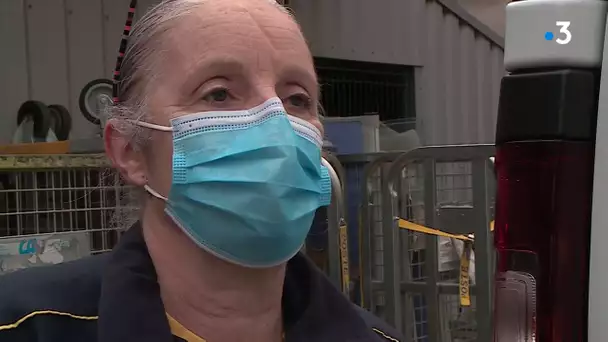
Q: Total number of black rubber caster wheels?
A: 3